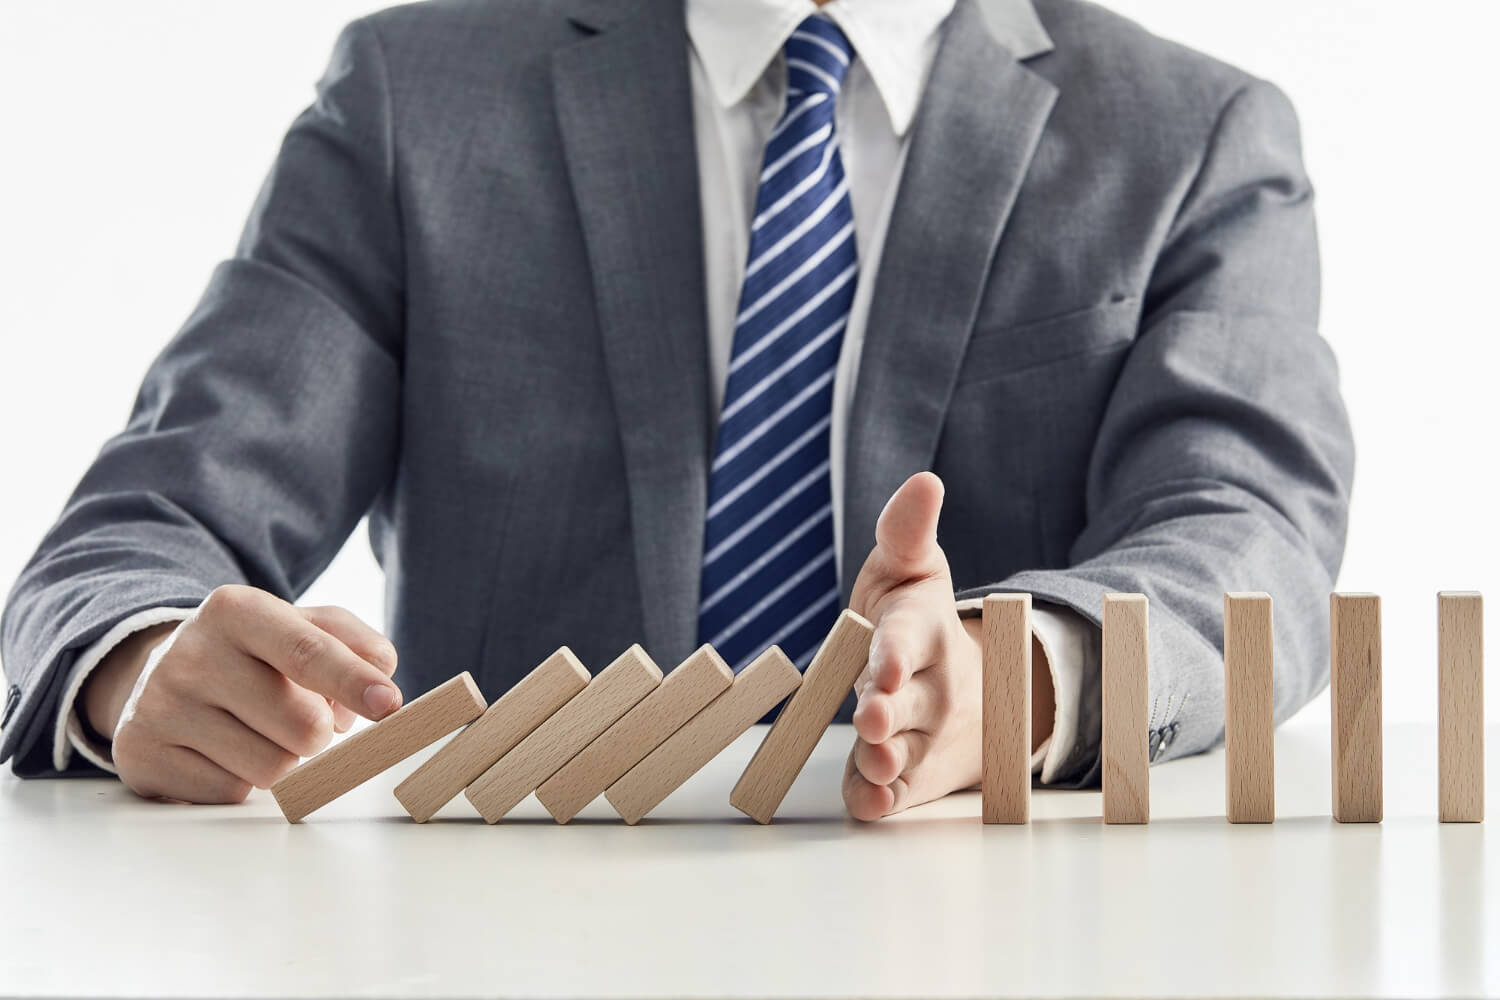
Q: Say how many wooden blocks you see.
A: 11